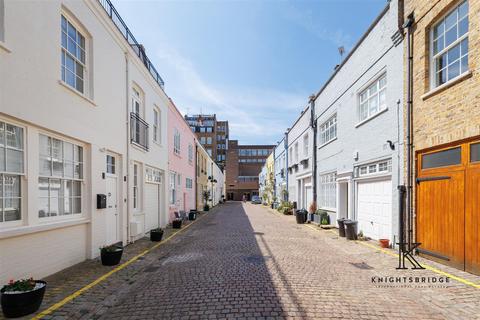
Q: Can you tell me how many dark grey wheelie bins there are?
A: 2